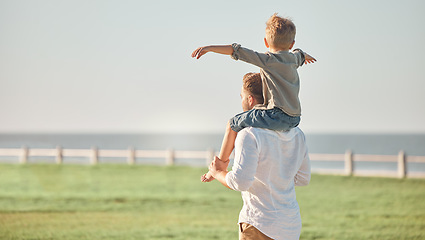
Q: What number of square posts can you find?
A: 8